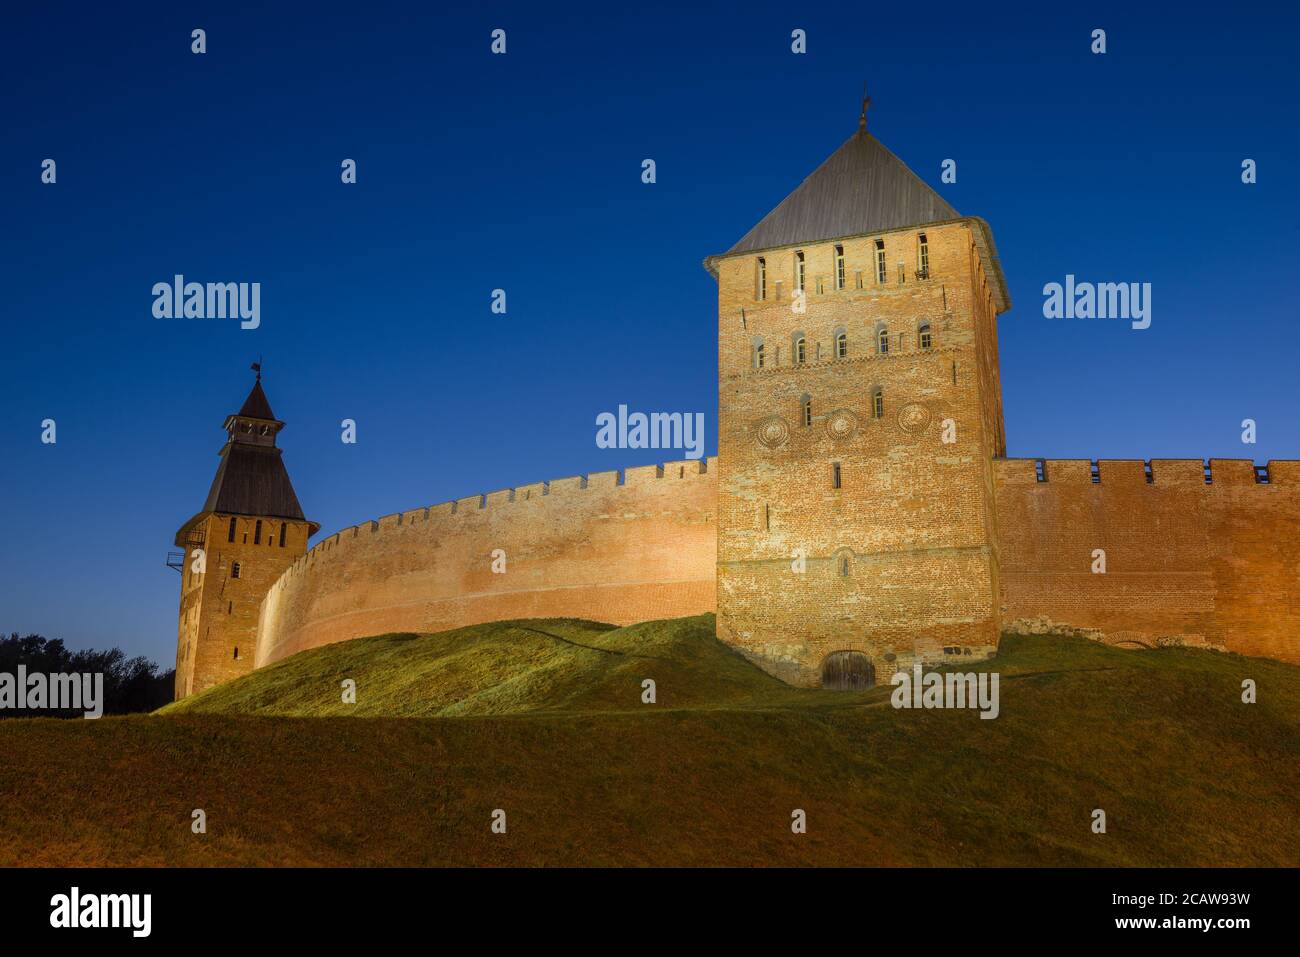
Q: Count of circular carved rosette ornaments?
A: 3